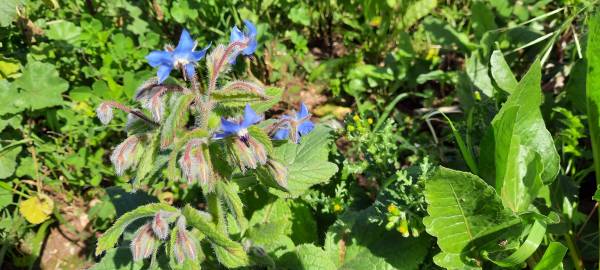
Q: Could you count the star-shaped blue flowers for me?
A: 4